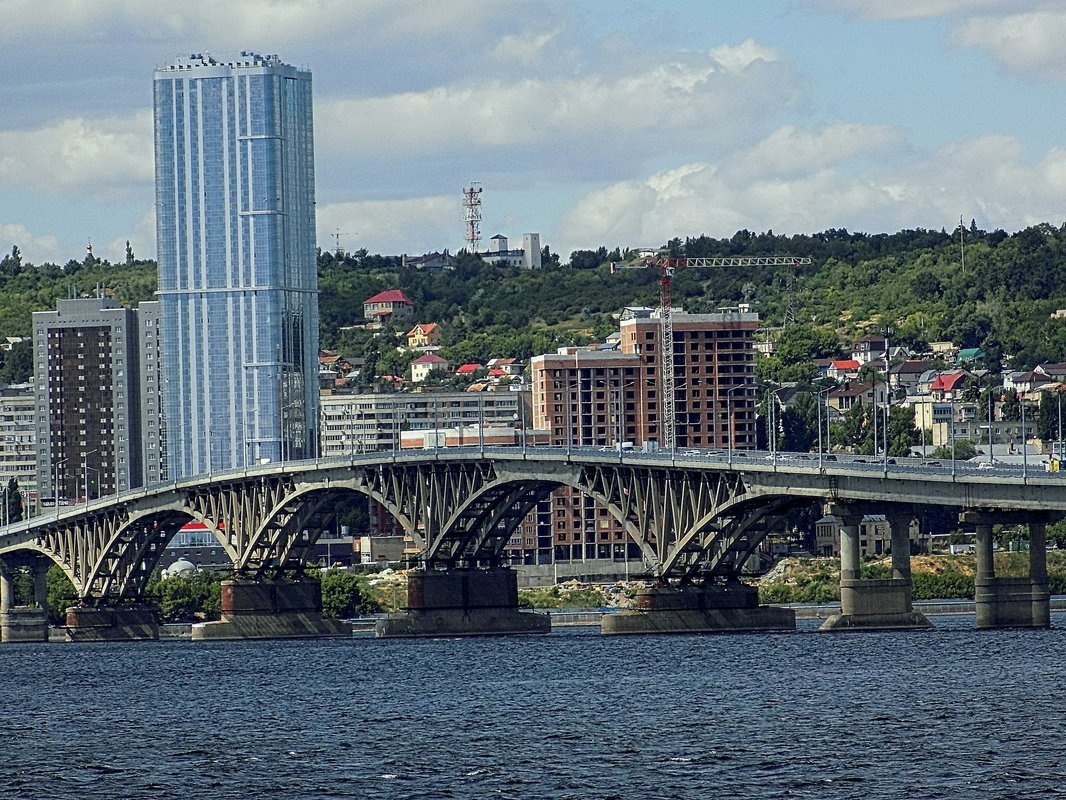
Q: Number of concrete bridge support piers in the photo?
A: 7